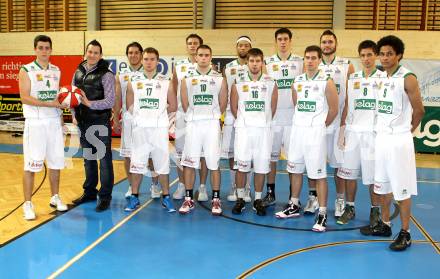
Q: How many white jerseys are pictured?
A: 12